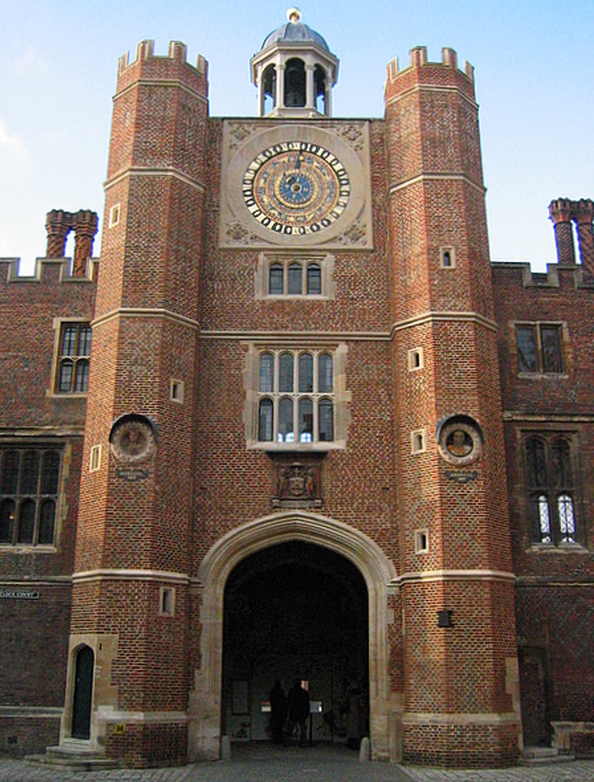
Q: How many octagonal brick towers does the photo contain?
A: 2